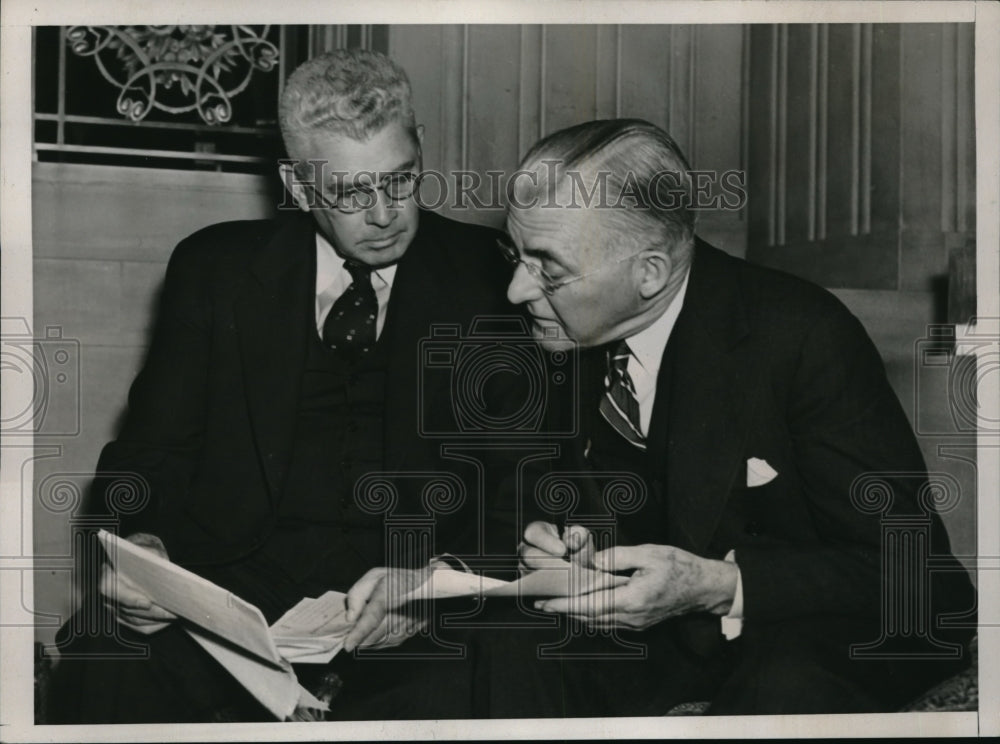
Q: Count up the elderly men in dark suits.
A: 2